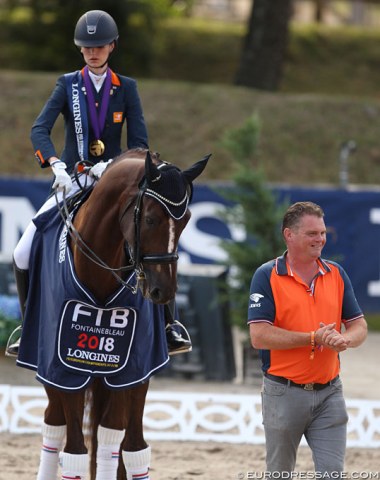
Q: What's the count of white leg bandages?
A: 4